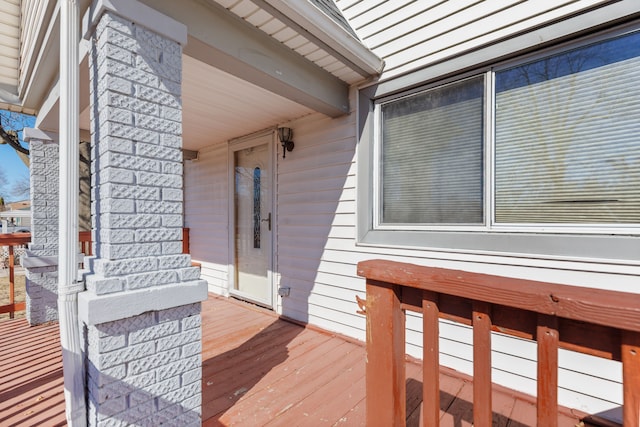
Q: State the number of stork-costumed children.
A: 0